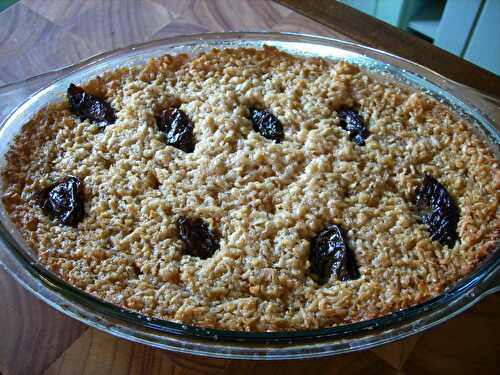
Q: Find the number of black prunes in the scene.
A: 8